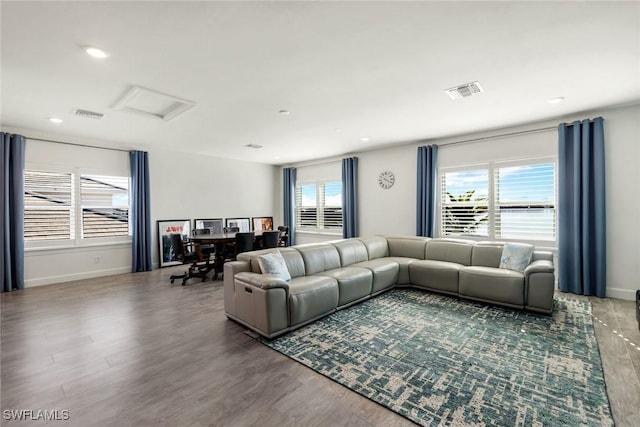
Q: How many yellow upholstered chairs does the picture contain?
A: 0